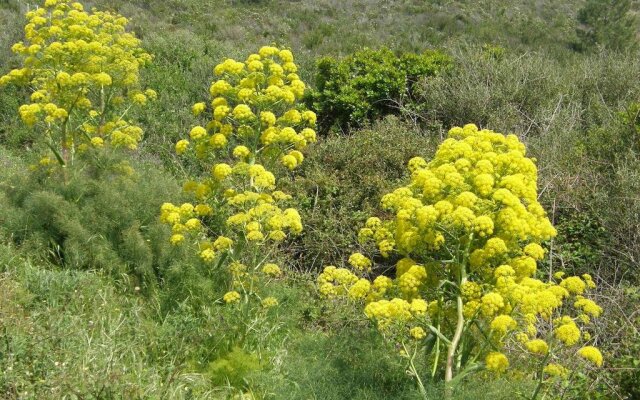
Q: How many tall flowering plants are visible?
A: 3